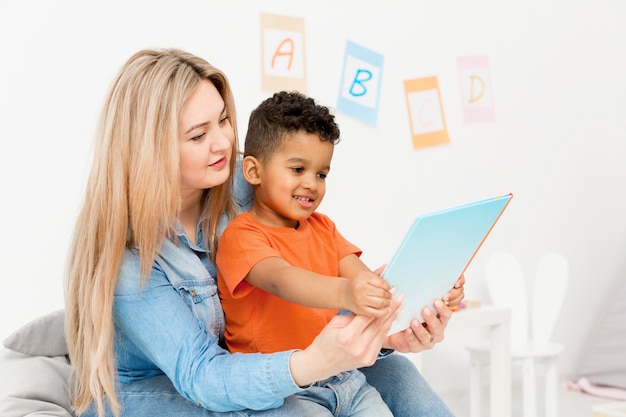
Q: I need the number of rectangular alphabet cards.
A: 4